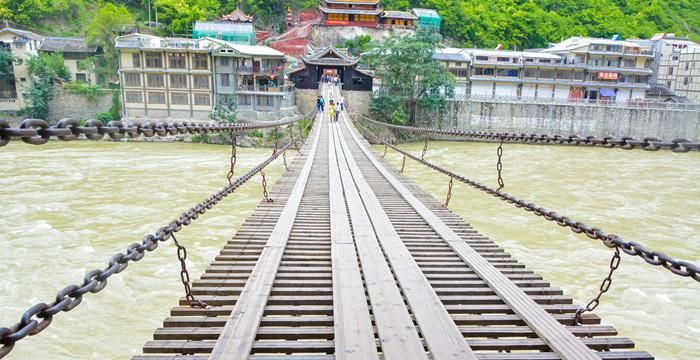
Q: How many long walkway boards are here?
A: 5